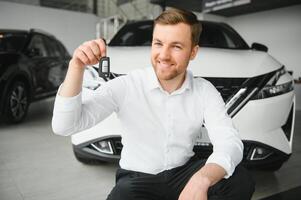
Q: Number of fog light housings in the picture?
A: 2